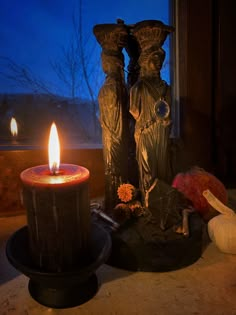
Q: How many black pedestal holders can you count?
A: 1